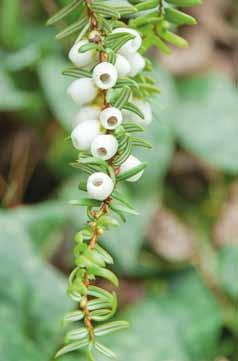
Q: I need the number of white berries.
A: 13